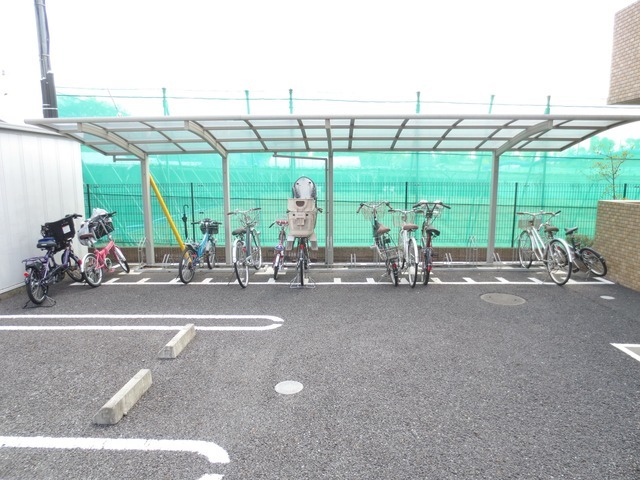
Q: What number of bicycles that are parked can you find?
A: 11